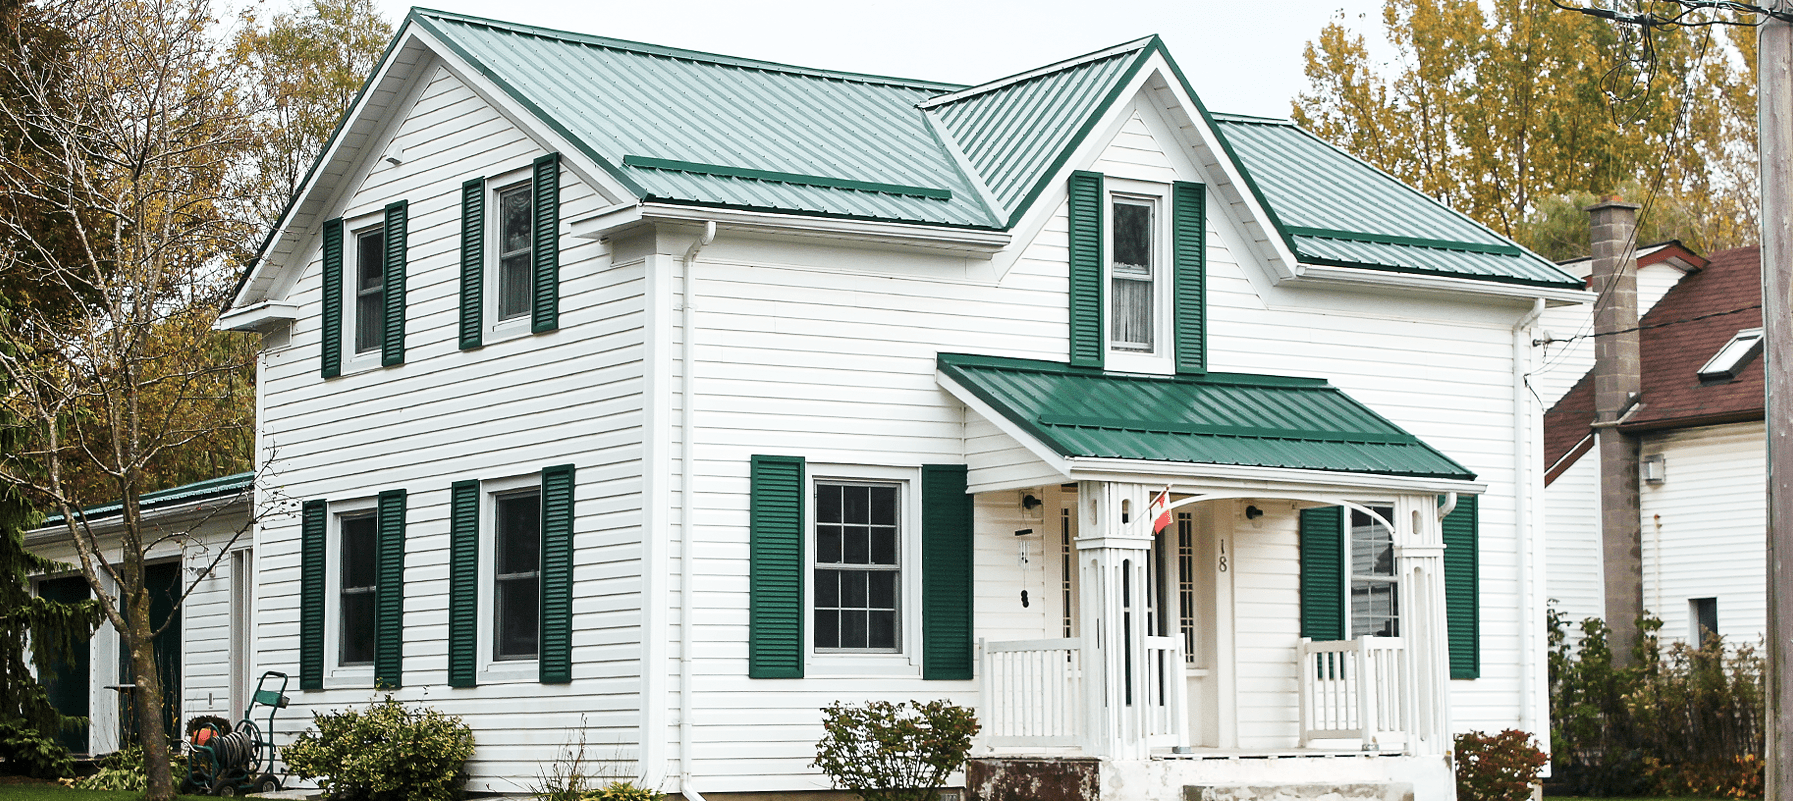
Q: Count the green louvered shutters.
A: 14